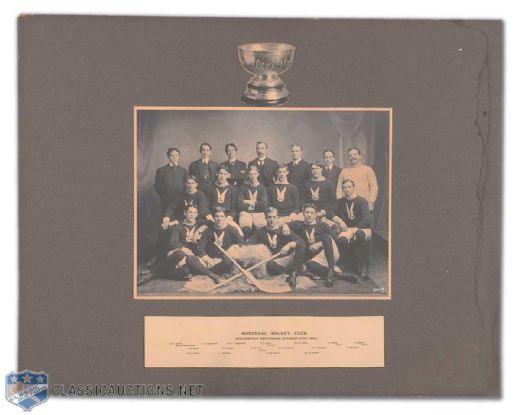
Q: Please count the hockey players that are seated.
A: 10